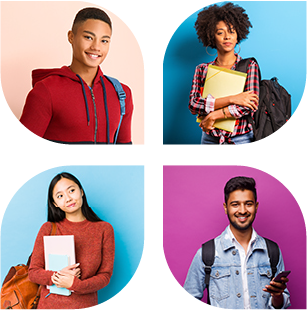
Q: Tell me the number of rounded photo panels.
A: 4